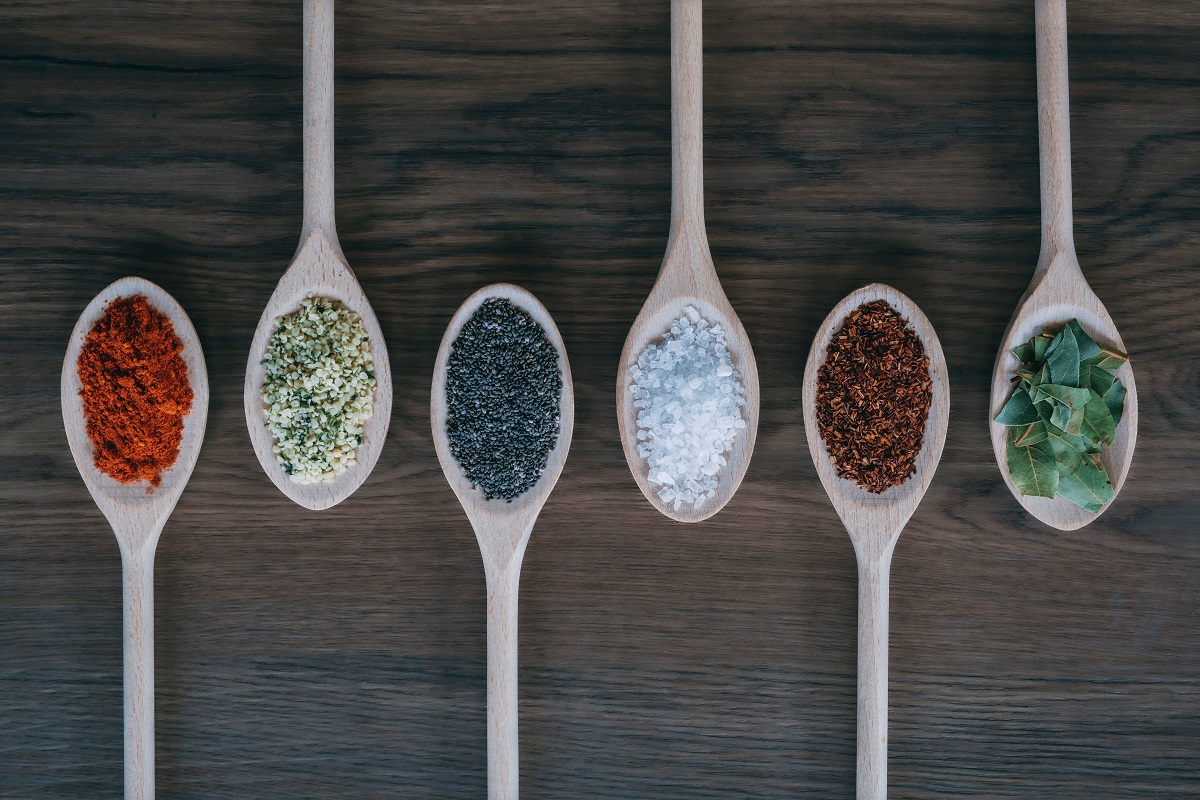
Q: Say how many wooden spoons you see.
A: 6